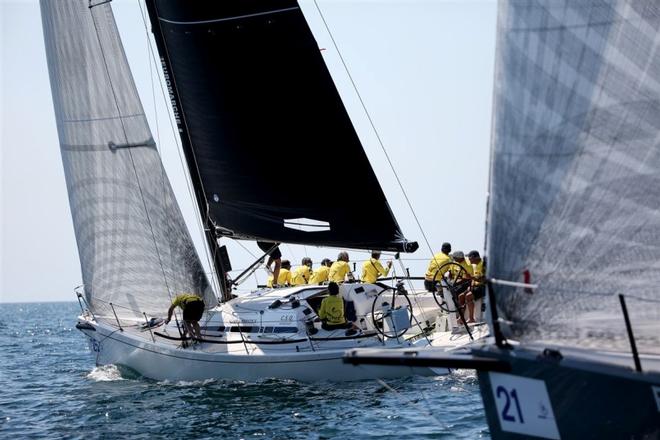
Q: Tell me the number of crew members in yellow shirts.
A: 10